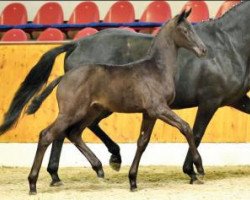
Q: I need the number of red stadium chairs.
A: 12